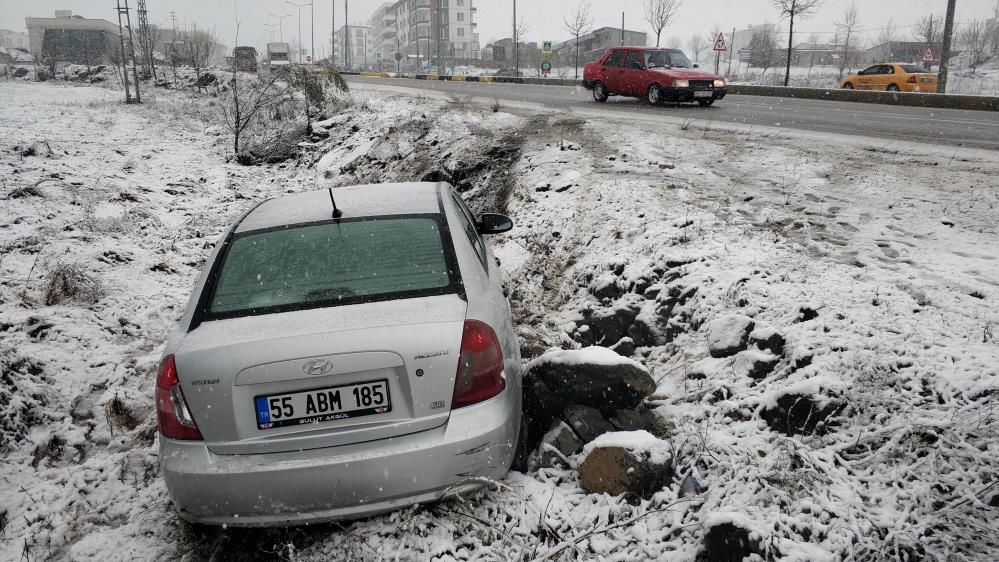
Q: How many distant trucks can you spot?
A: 2